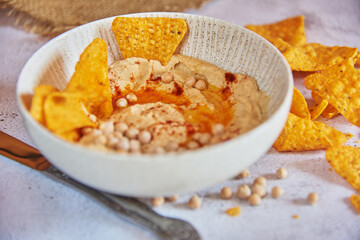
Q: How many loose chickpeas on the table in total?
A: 12